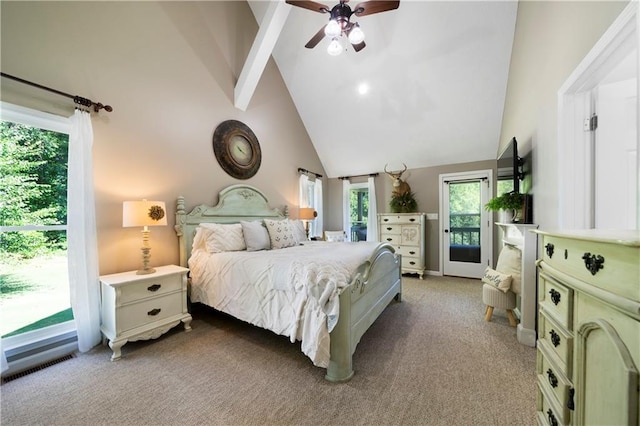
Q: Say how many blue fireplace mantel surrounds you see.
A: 0